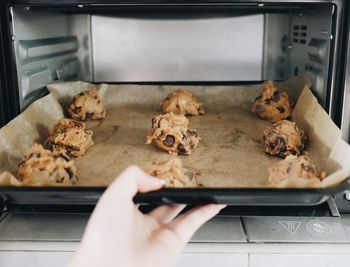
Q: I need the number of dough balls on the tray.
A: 9